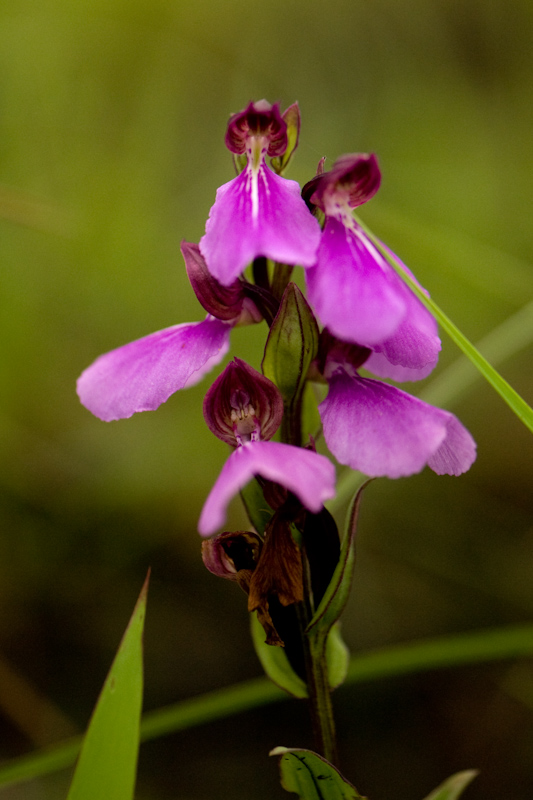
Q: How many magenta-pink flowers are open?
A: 5